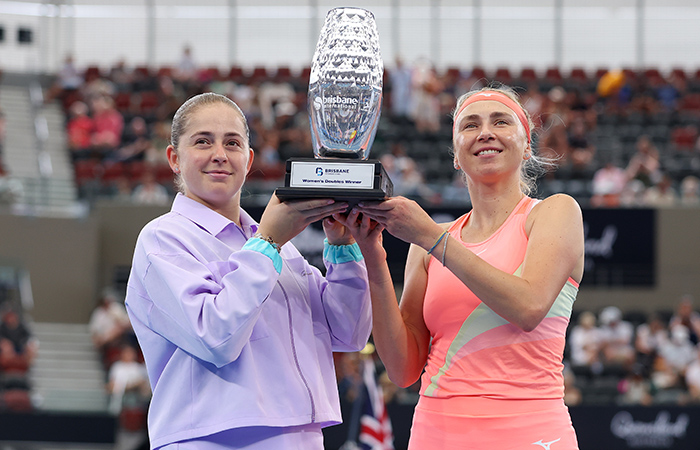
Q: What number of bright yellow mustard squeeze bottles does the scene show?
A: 0